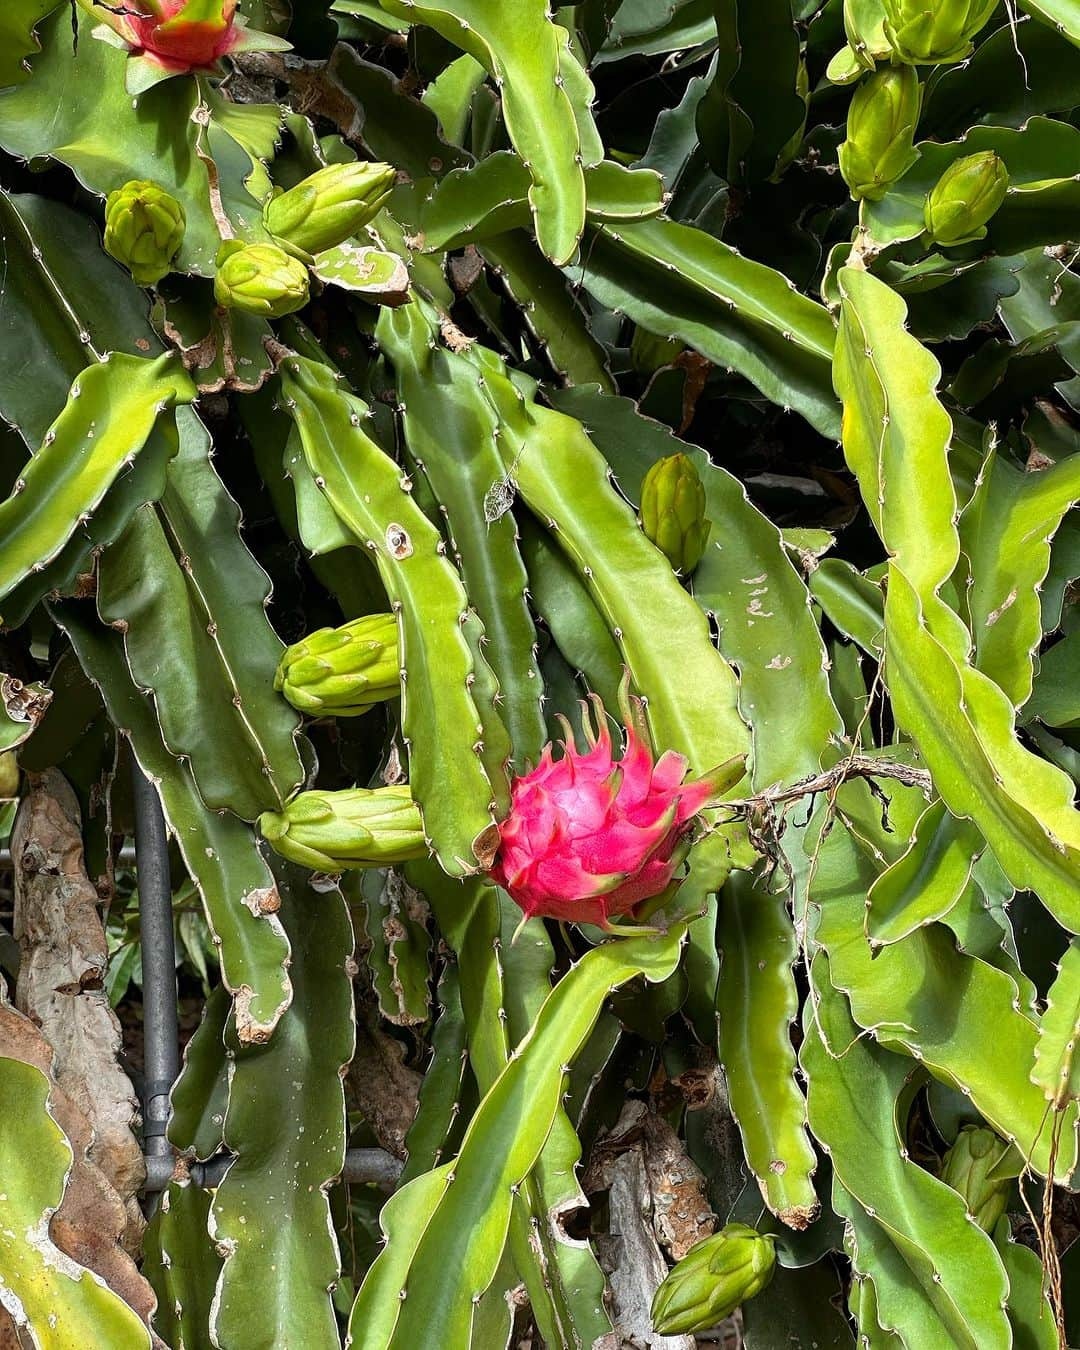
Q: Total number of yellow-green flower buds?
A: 11